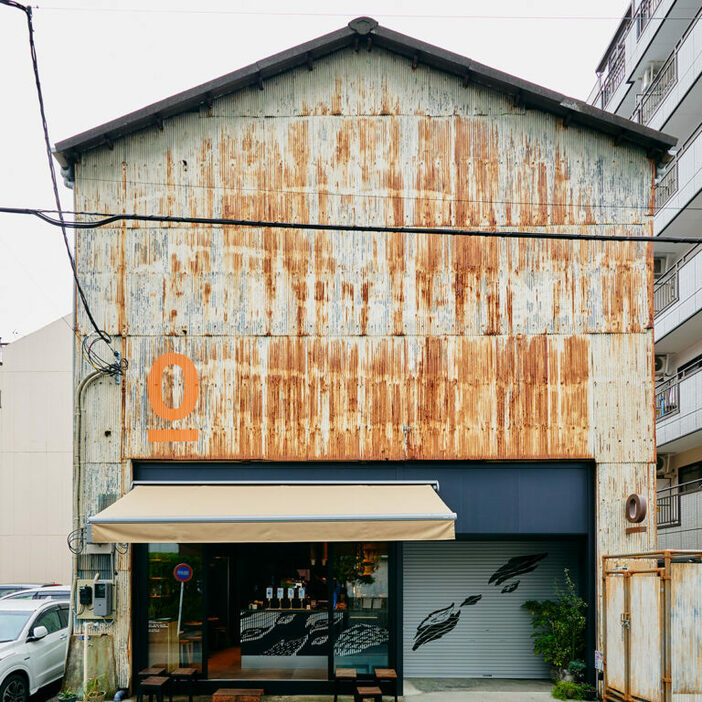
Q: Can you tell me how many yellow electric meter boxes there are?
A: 0